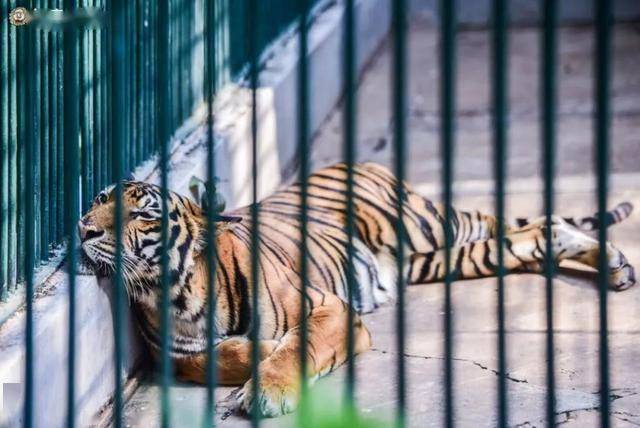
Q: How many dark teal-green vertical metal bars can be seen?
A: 13